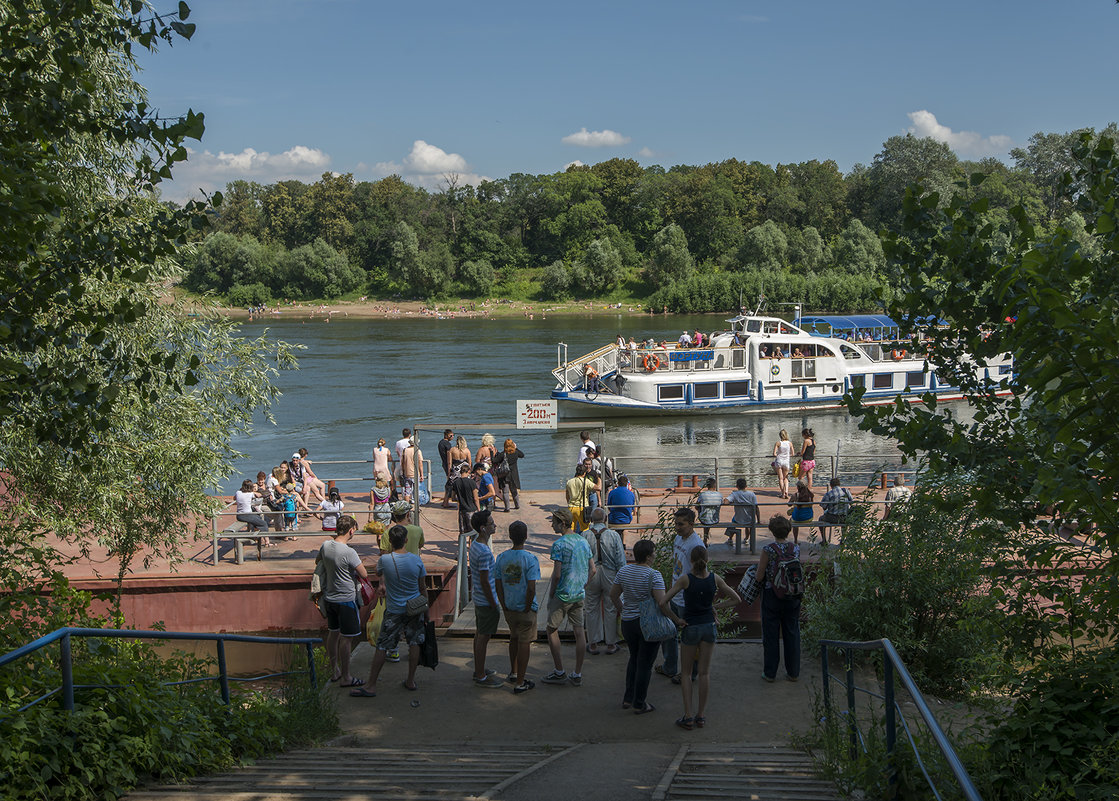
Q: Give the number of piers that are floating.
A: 1